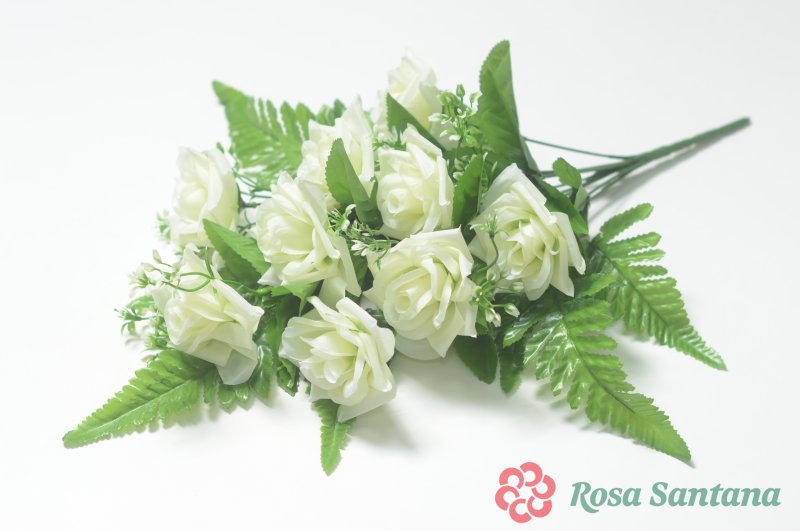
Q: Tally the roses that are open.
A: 9